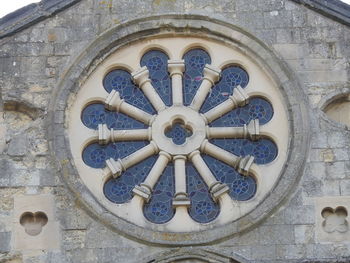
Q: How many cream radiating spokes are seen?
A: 12